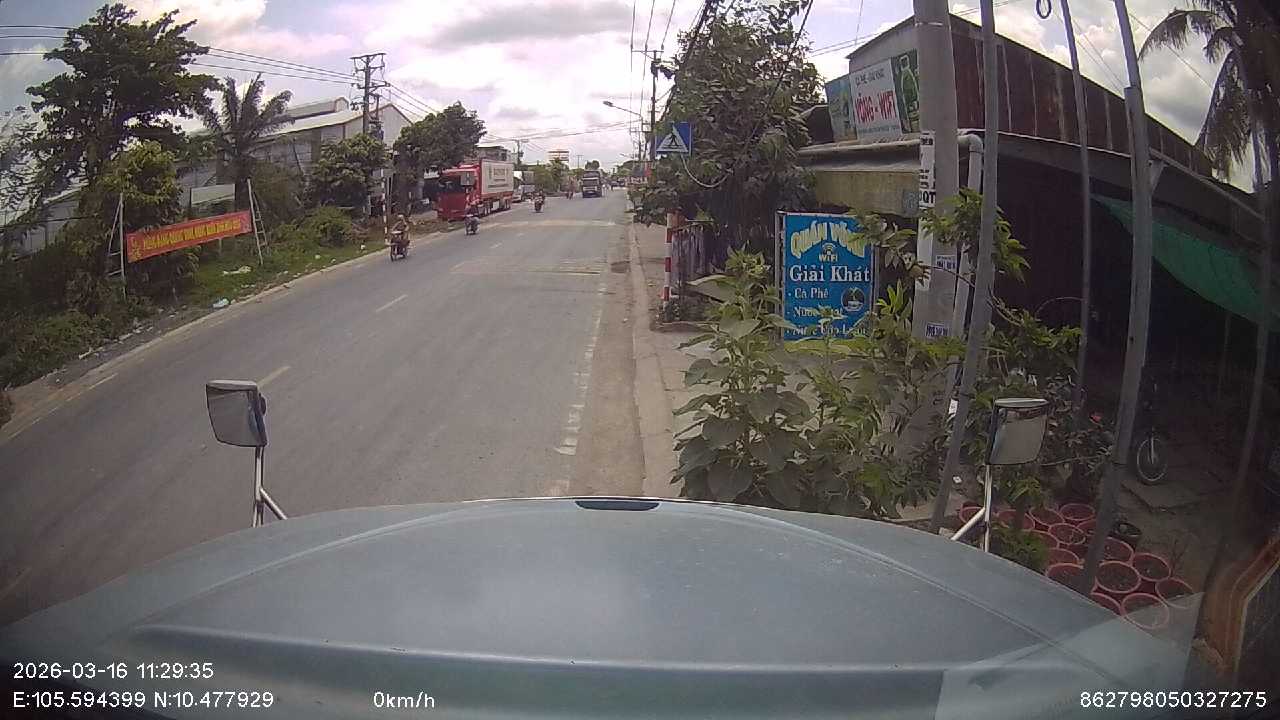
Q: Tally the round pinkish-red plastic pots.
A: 15